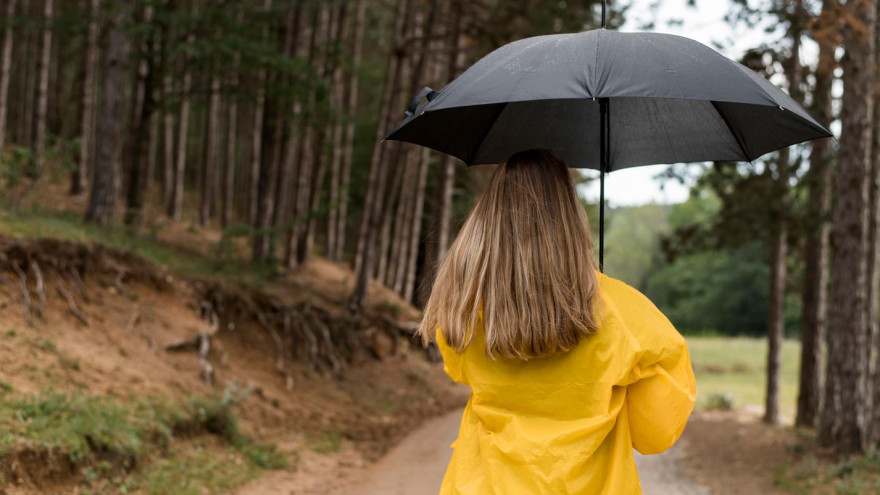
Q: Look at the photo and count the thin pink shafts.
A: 0